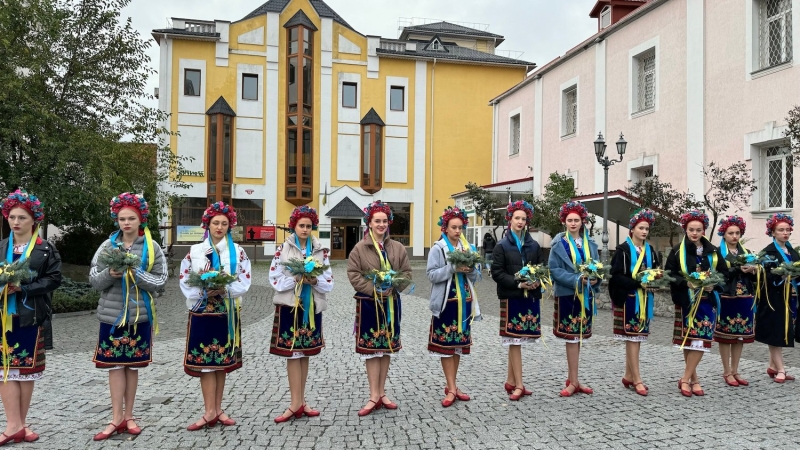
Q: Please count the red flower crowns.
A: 12